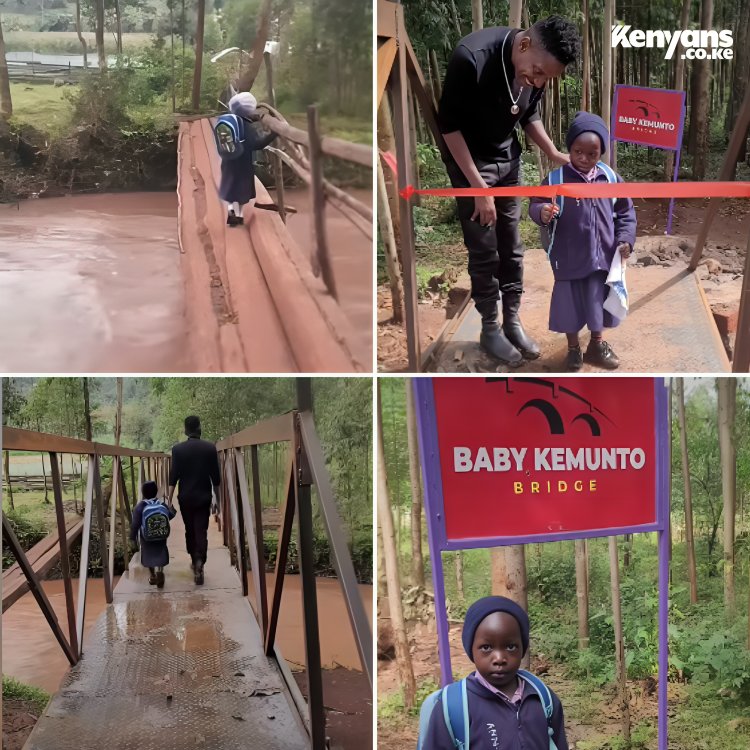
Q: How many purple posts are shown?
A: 4